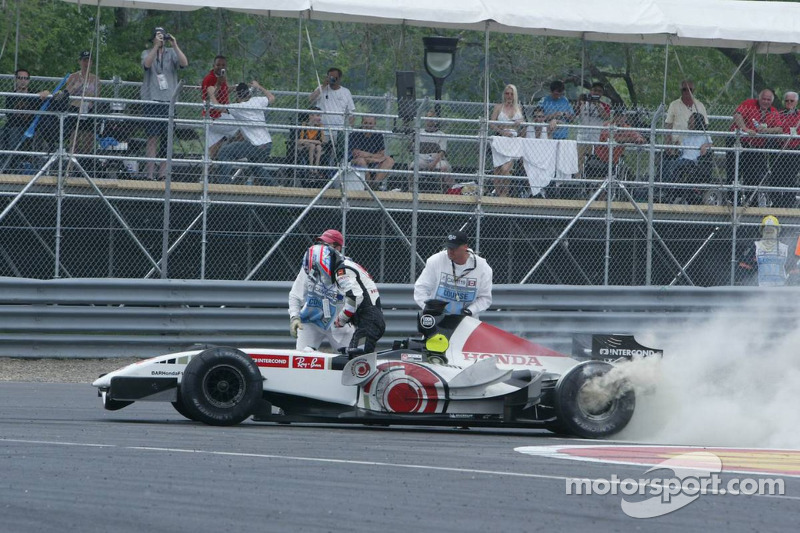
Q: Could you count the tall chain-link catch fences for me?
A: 1